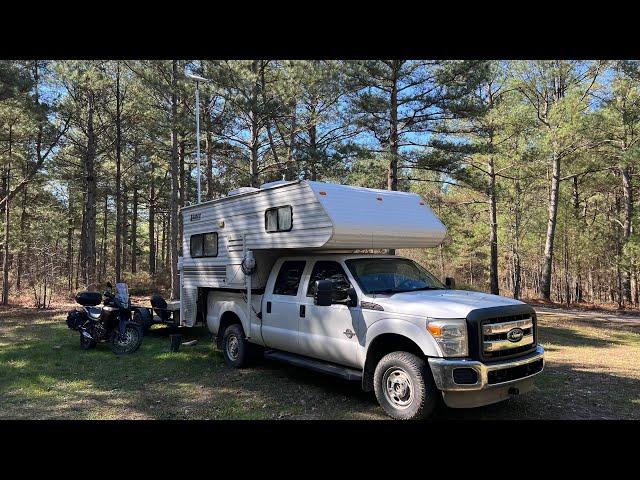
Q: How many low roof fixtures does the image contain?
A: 2